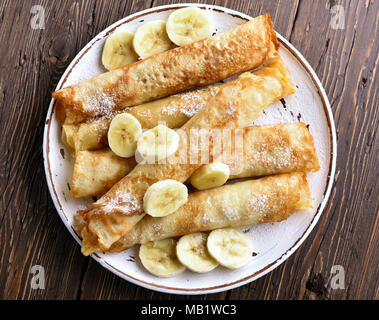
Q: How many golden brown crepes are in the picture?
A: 5